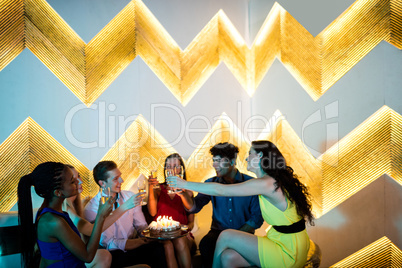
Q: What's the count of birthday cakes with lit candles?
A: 1